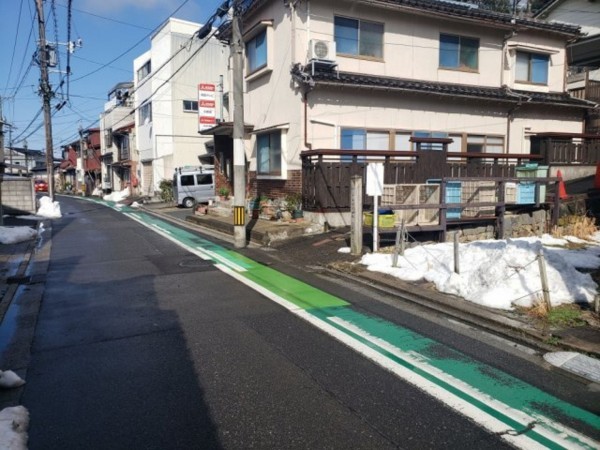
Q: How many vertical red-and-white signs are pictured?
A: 1